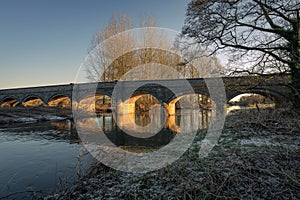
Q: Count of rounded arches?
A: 7